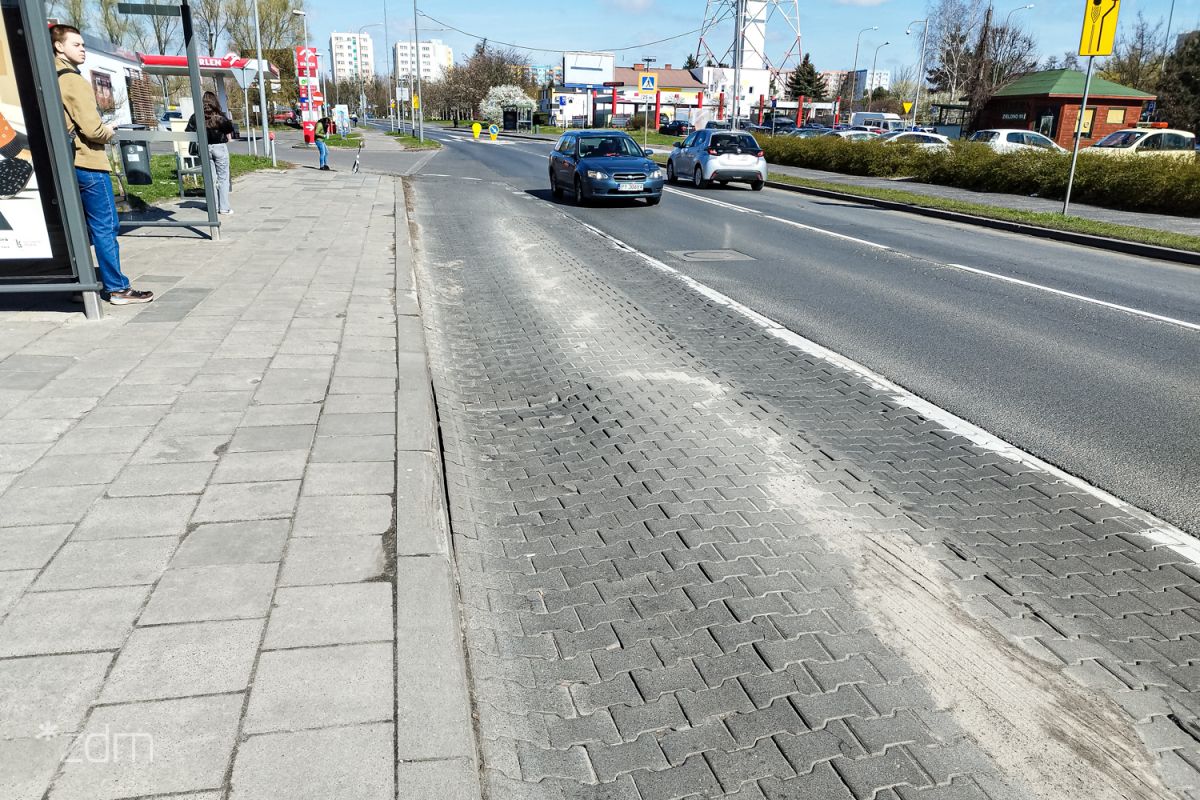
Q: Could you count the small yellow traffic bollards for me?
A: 2